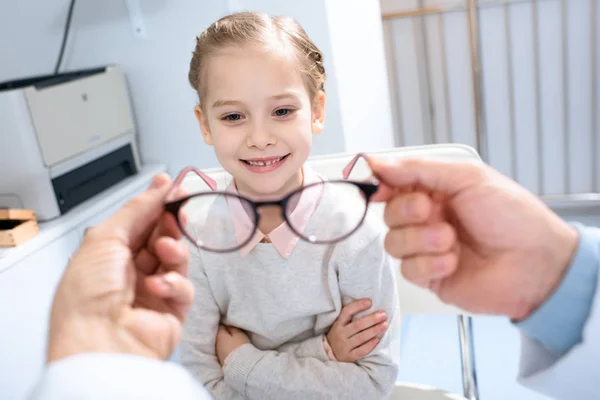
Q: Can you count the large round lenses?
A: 2